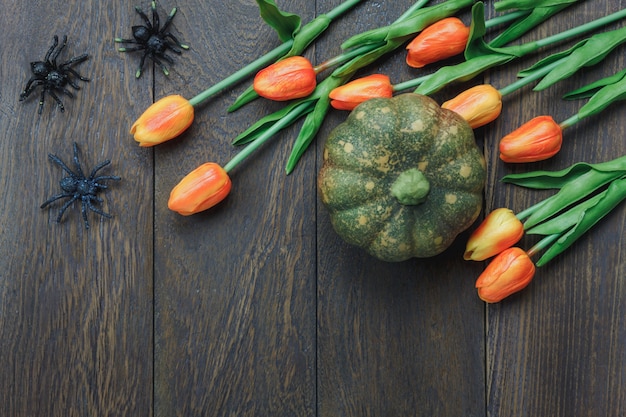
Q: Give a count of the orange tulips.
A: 9